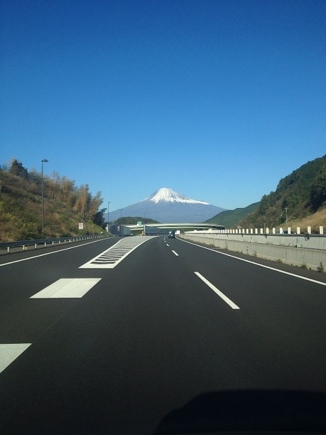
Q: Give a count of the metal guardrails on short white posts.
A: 1